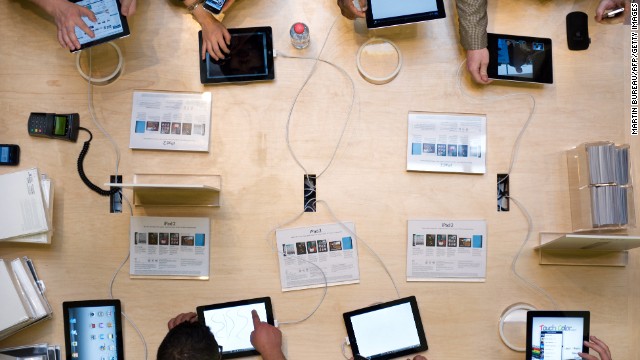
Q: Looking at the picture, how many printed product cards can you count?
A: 5